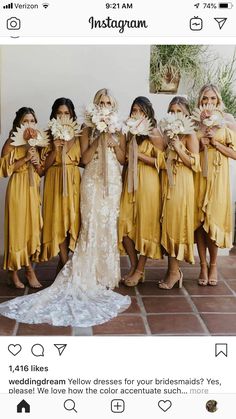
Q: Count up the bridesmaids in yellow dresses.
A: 5